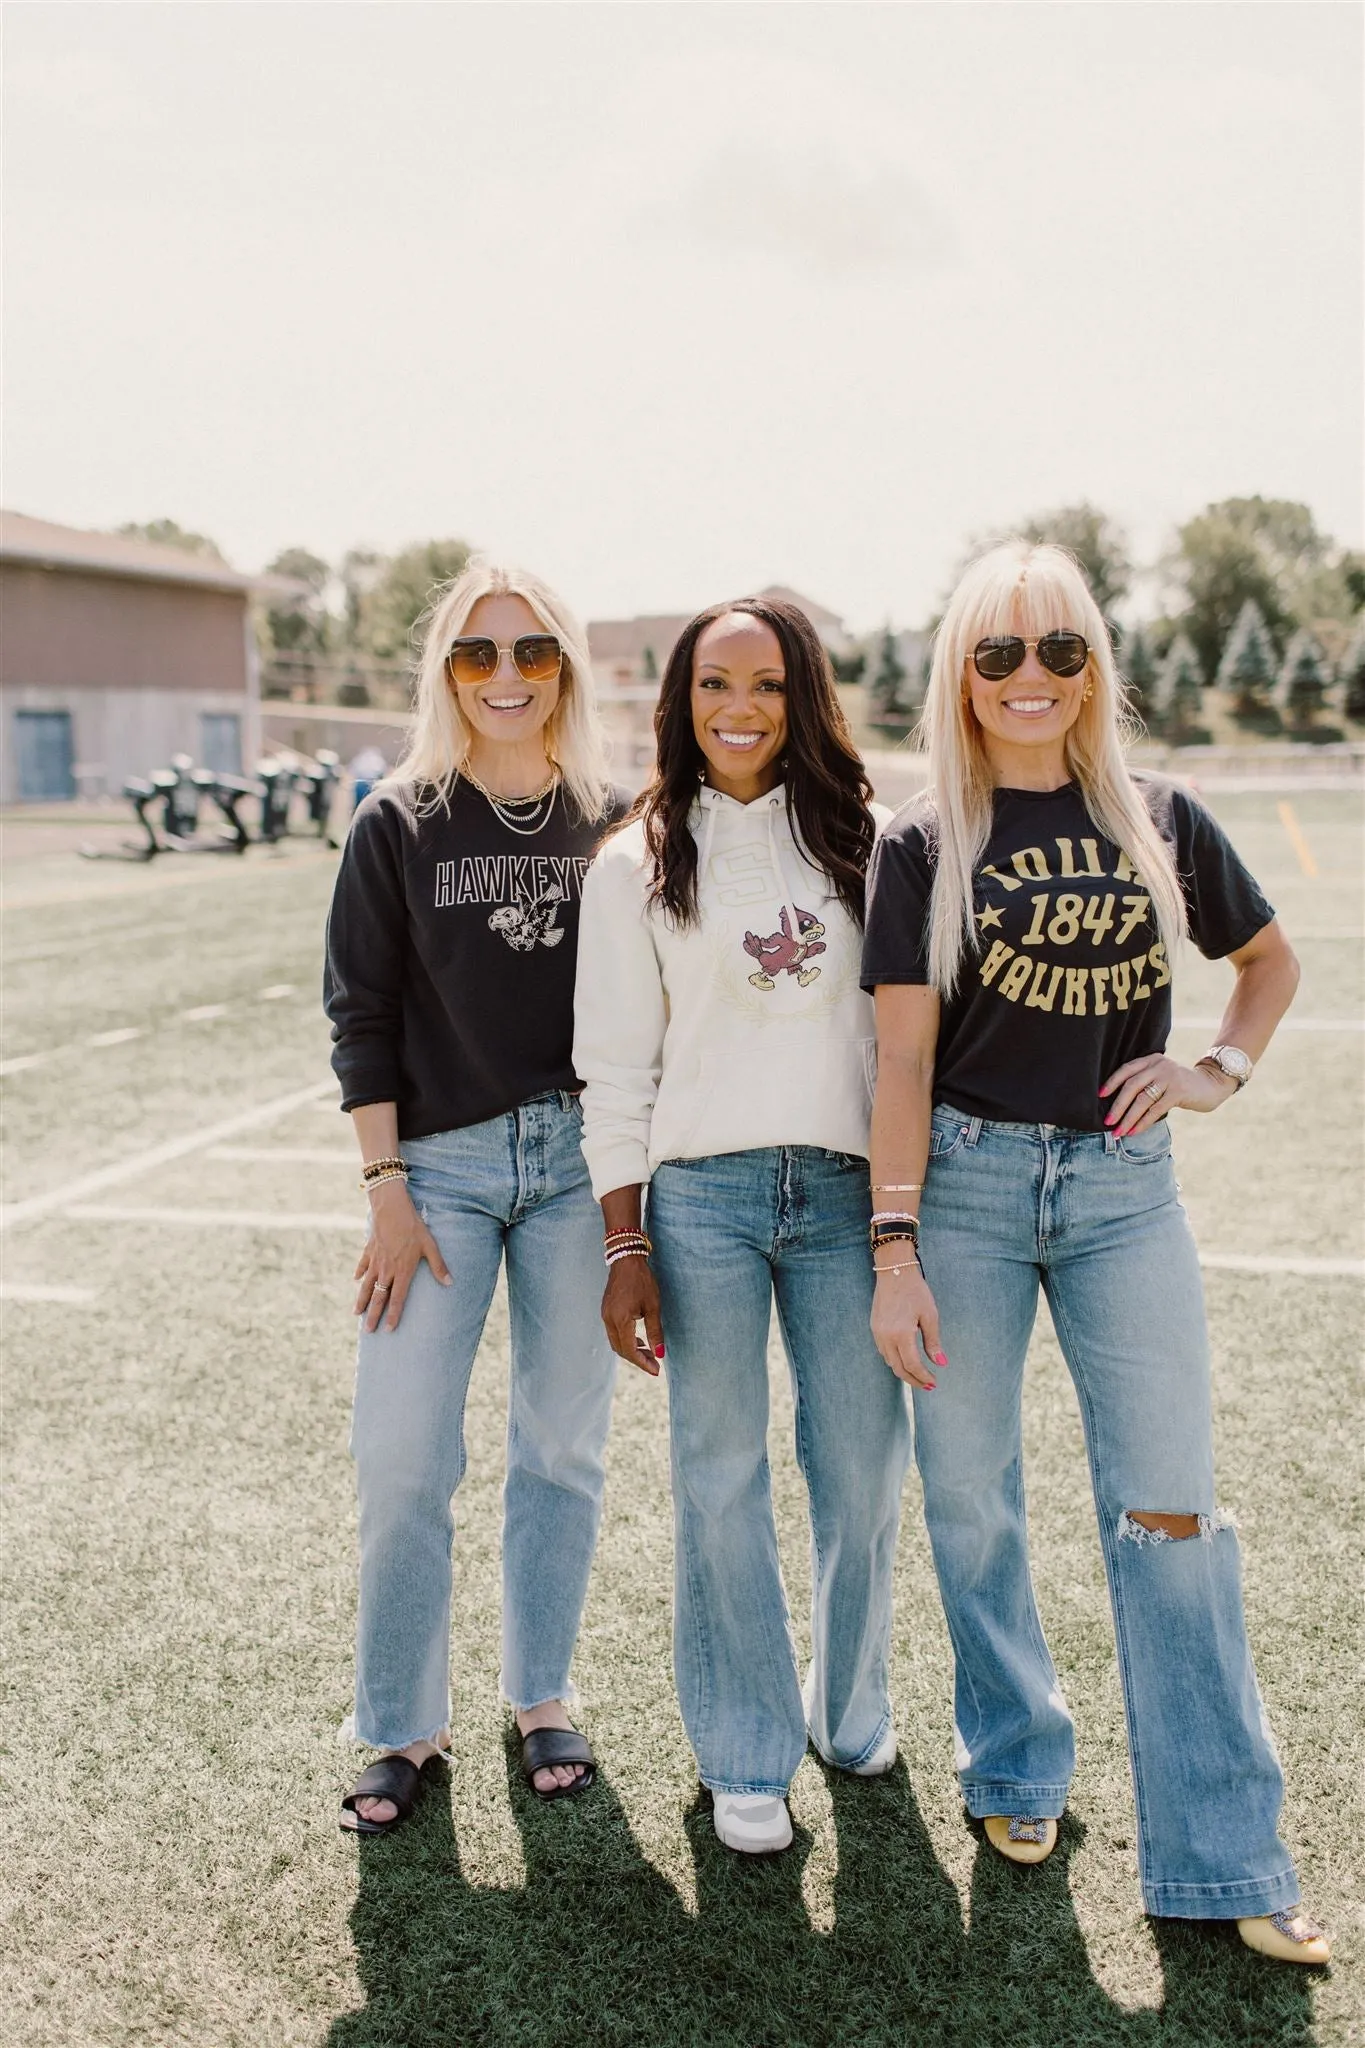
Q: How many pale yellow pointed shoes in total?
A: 2